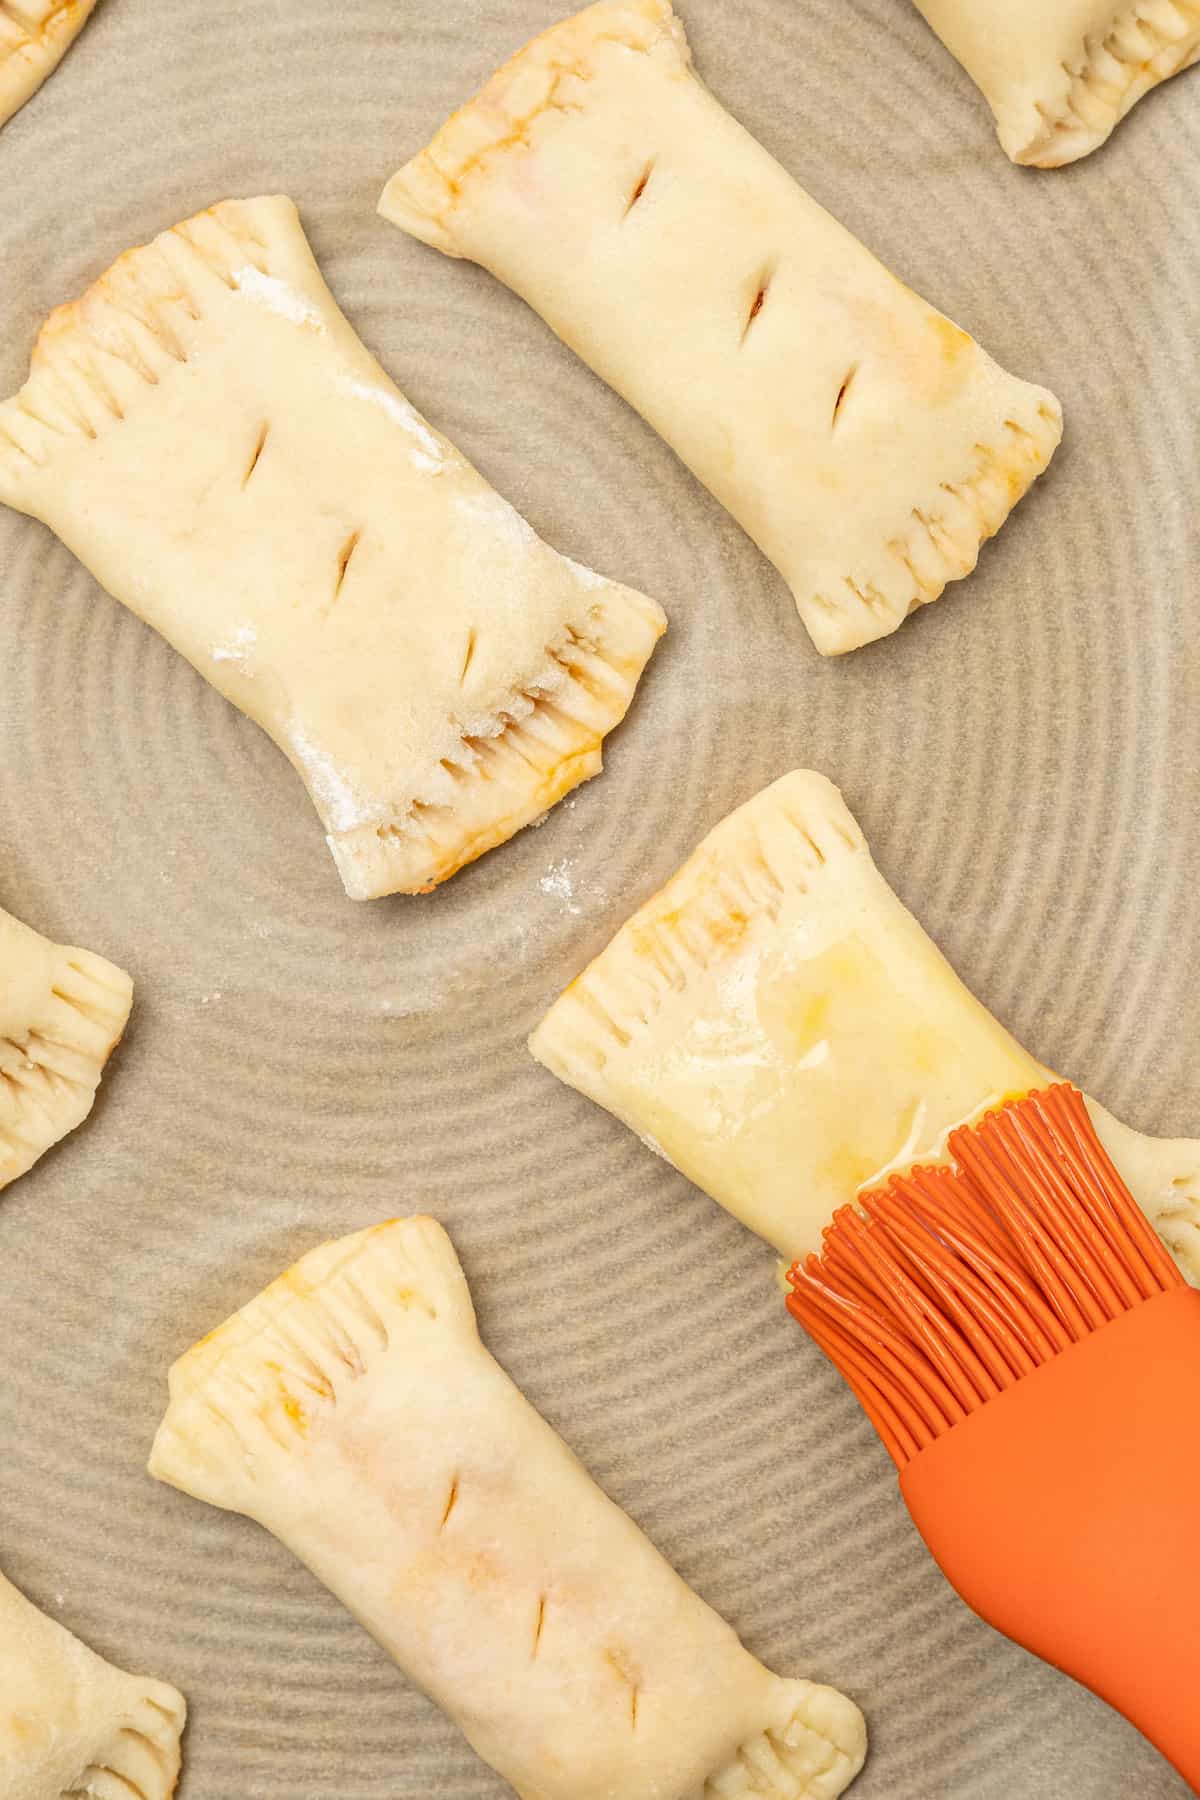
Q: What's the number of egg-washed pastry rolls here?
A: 1